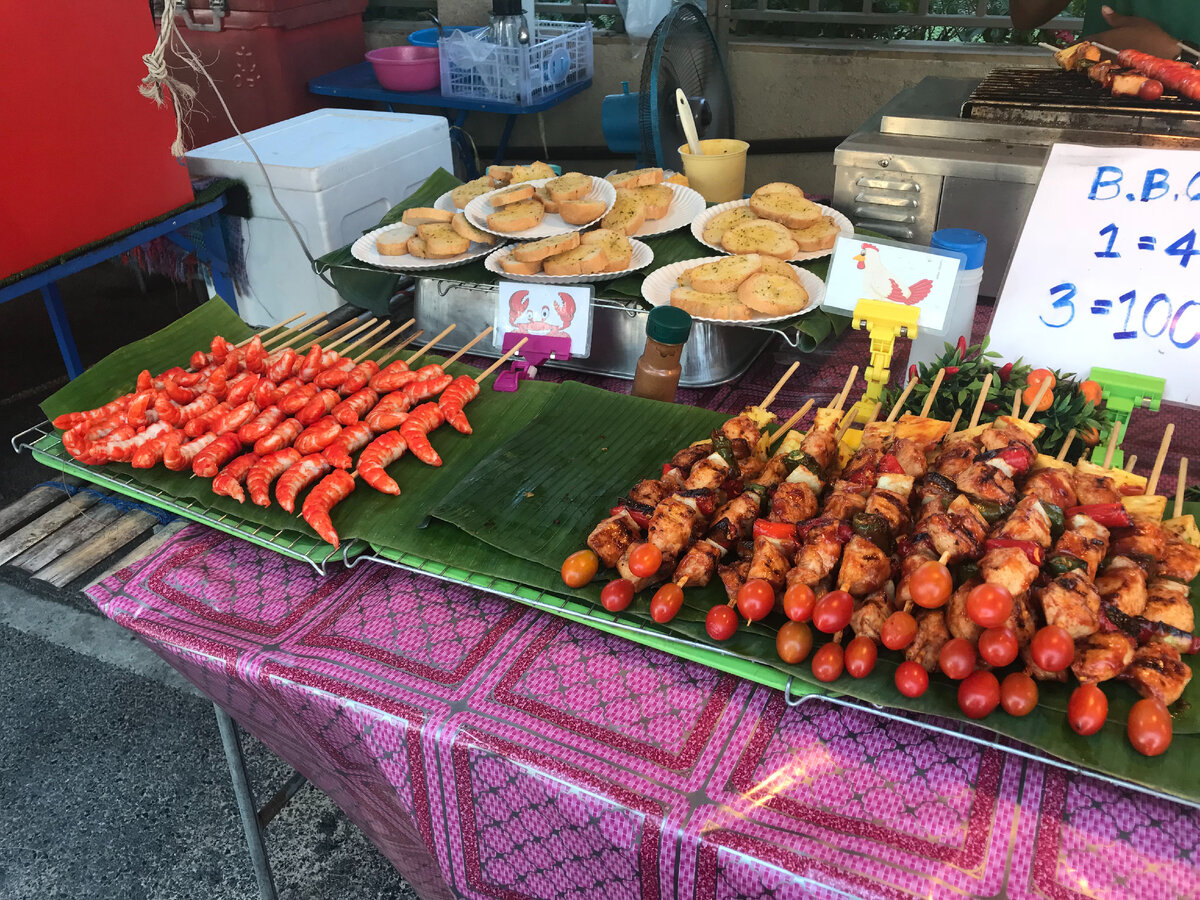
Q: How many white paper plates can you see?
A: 7